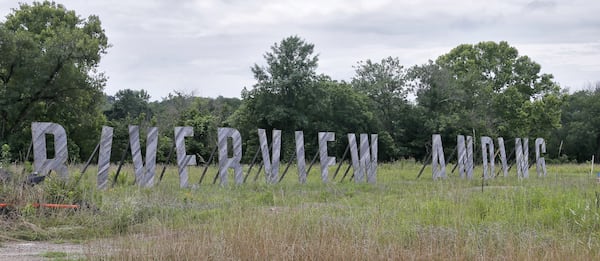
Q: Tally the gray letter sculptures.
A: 15